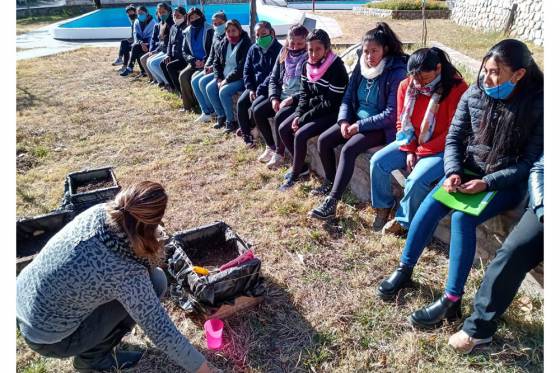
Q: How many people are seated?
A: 15